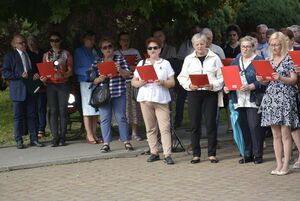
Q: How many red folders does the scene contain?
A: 9